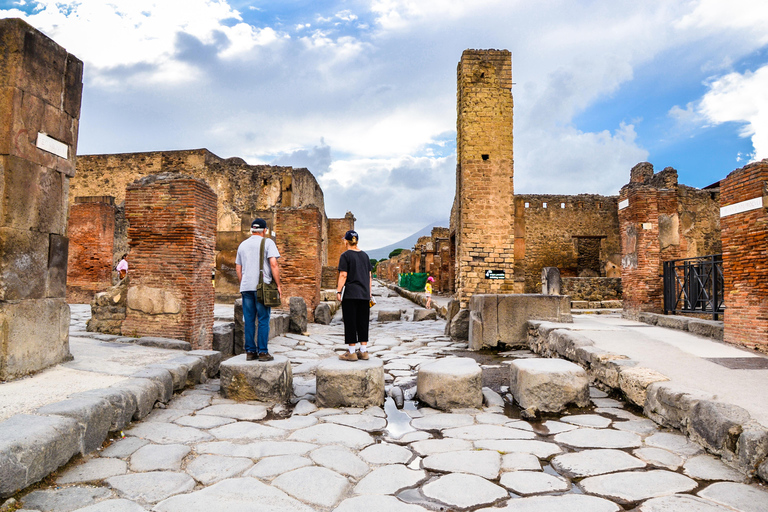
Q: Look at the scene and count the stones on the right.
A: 2